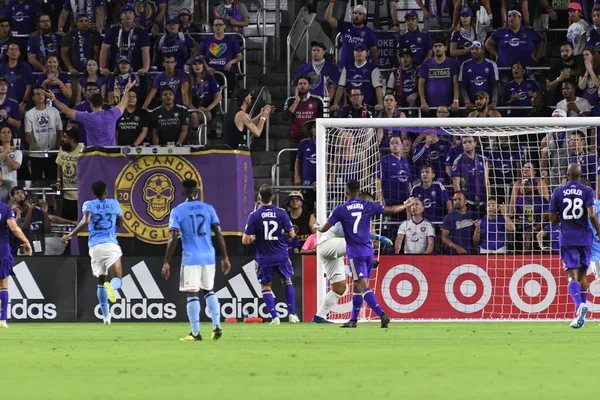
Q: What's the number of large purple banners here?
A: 1